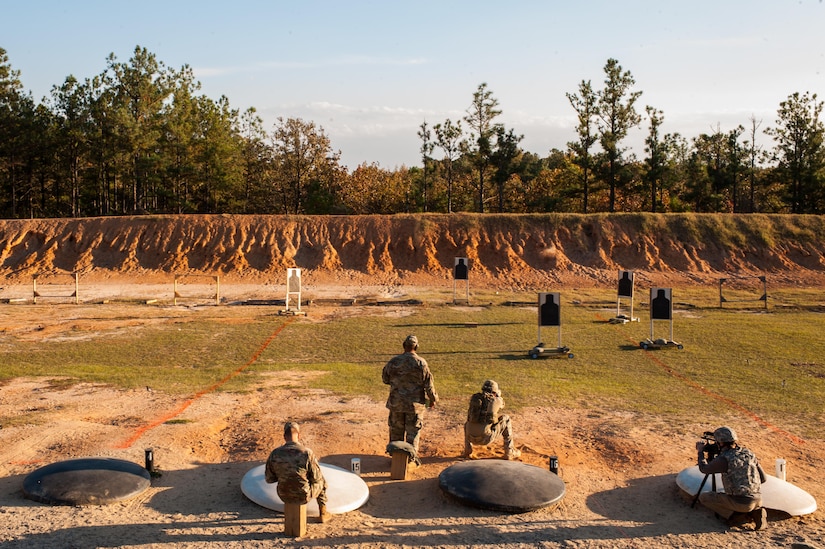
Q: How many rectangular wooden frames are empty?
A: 3